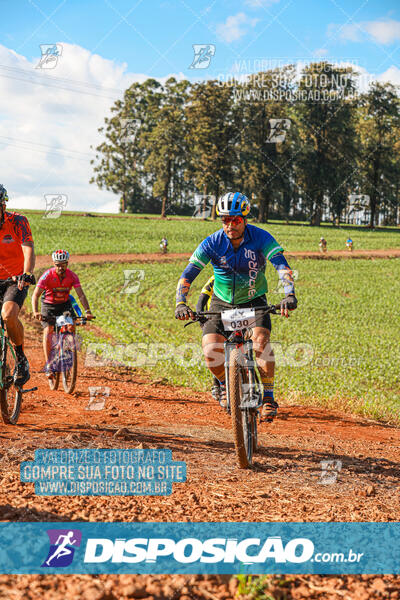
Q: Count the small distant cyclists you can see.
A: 3